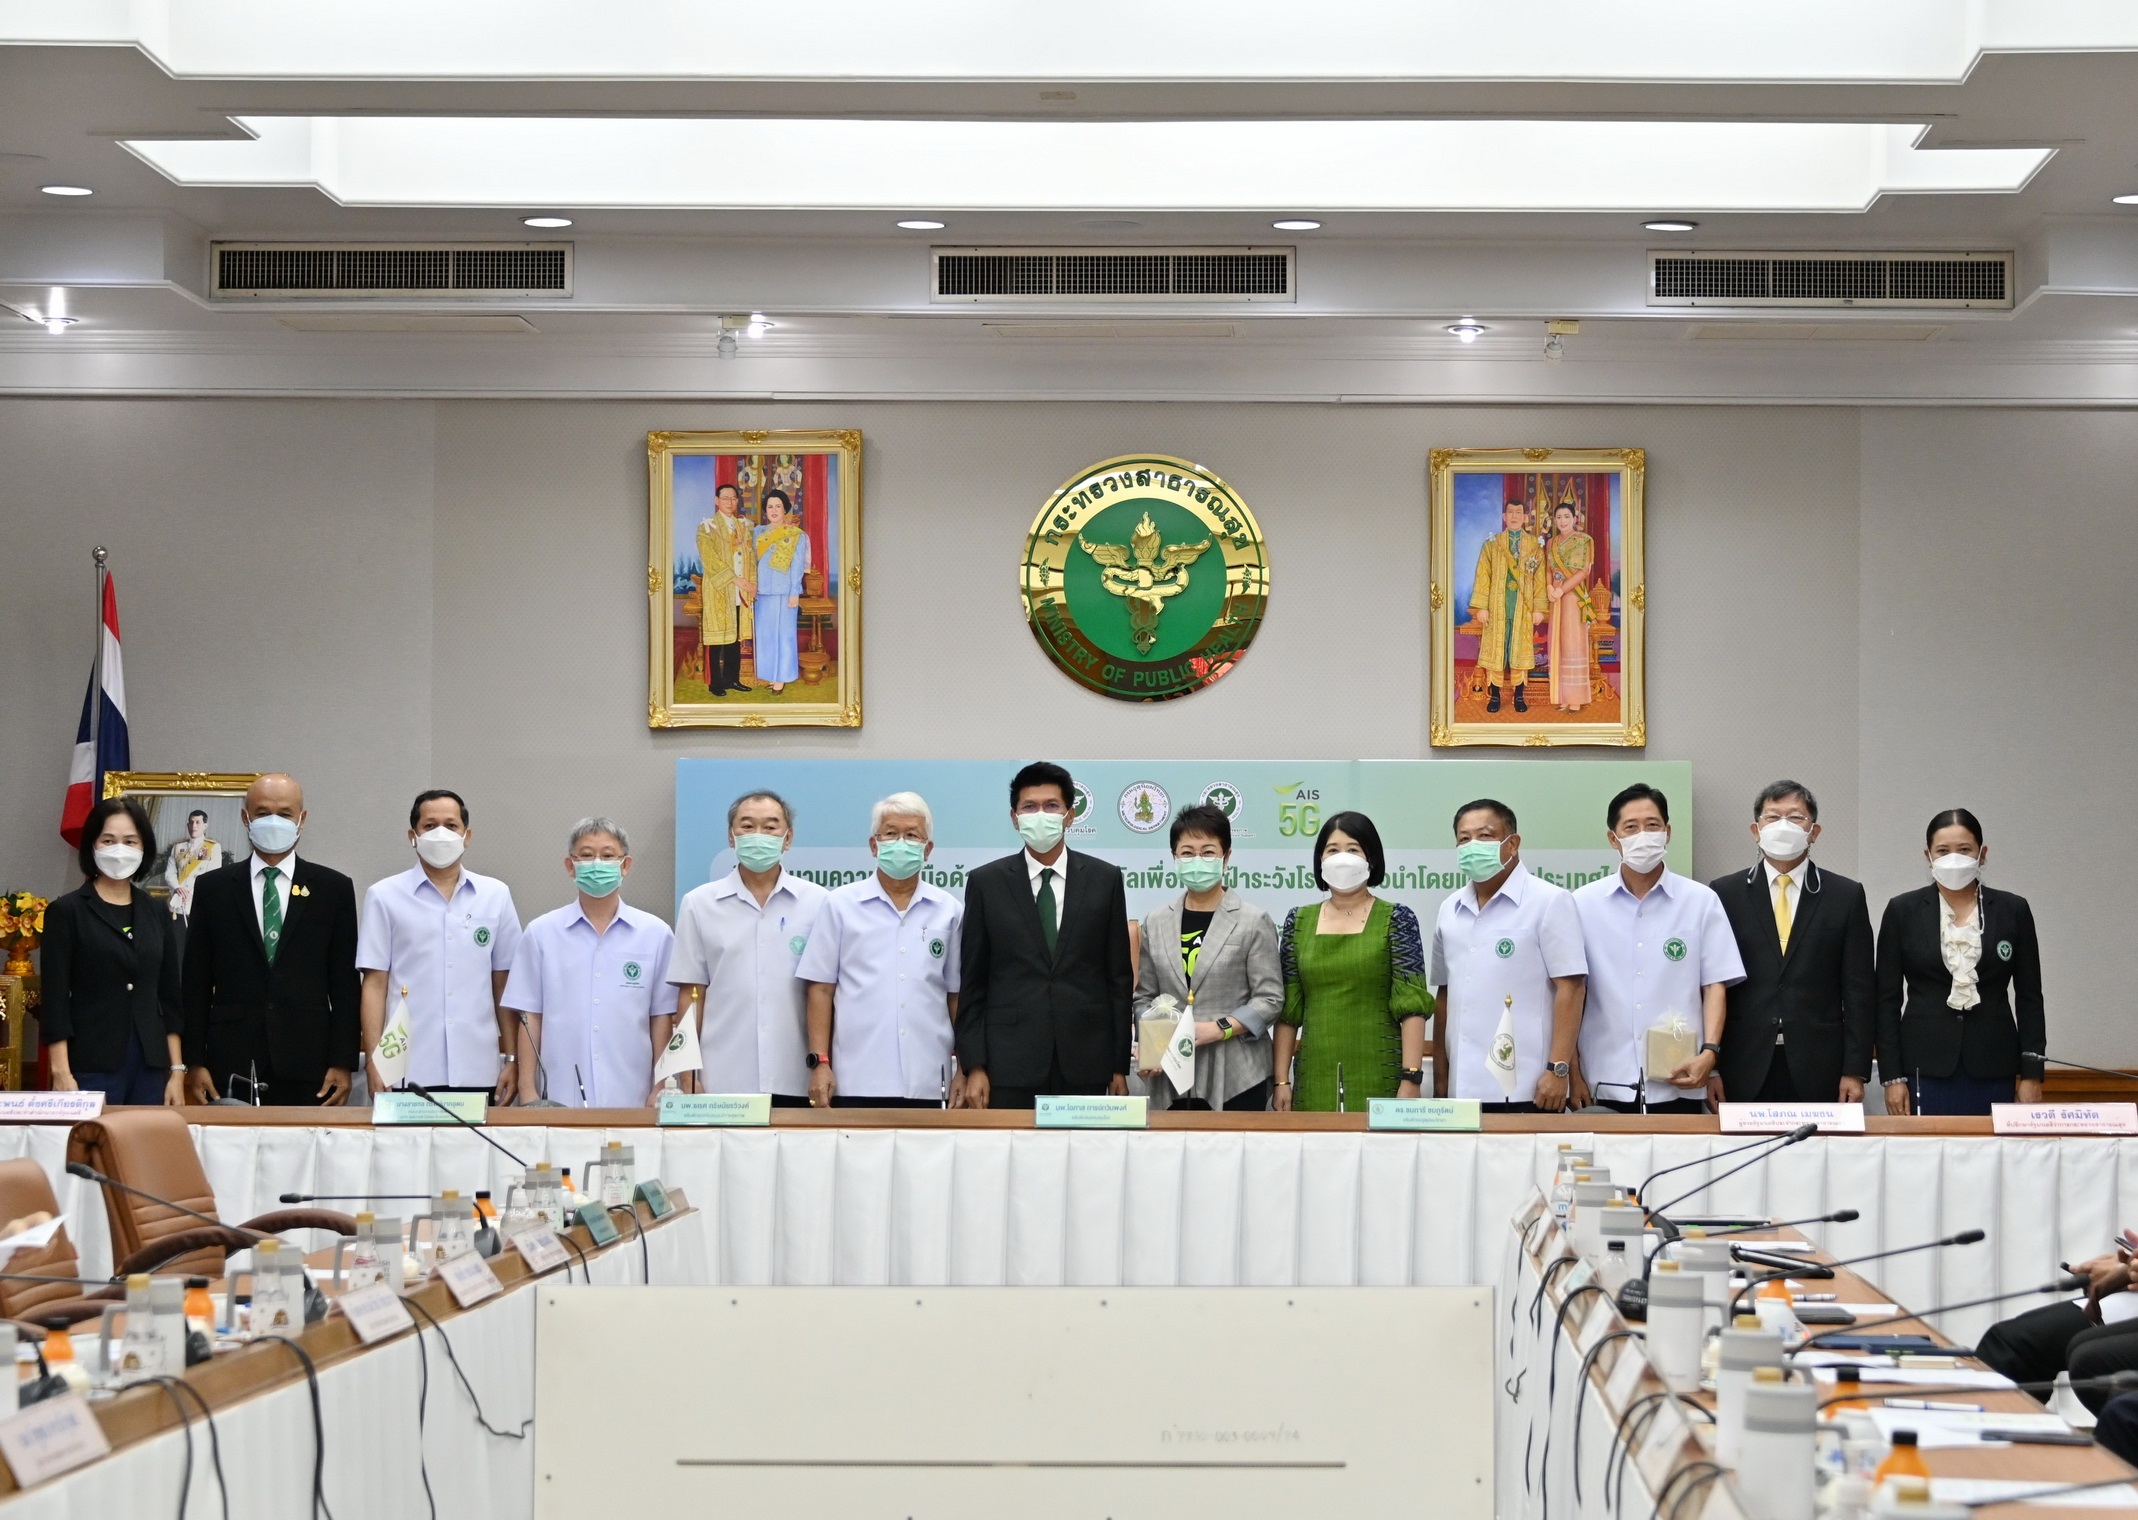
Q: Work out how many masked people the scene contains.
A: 13